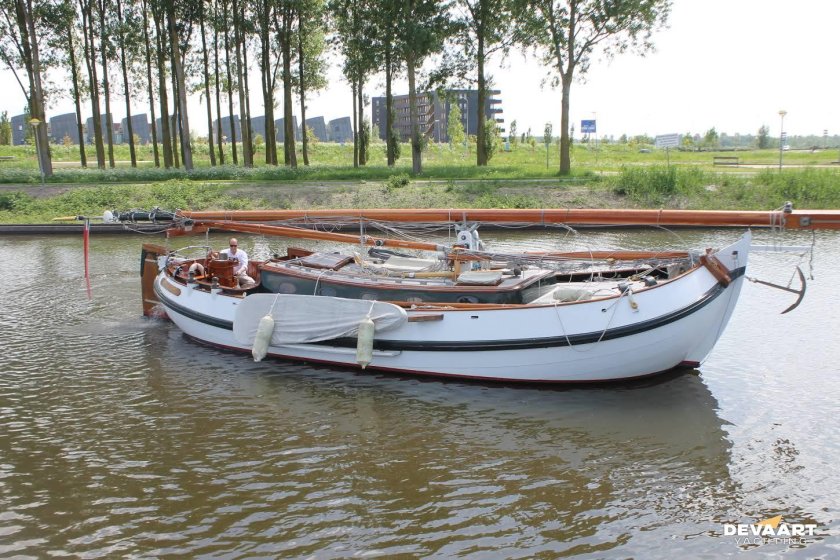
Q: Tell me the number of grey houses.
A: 10